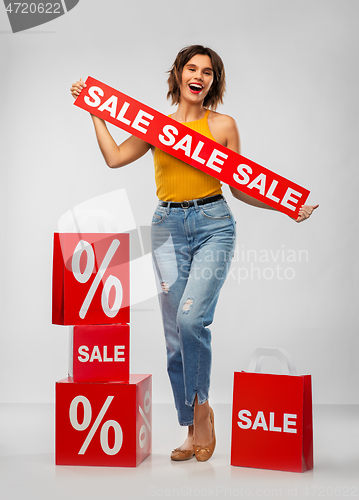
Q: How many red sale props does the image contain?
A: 5